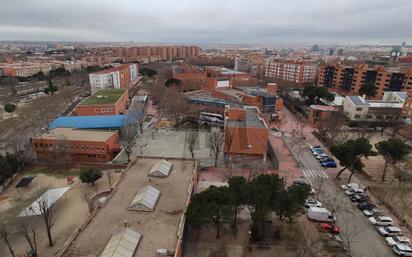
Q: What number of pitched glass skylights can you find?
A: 3